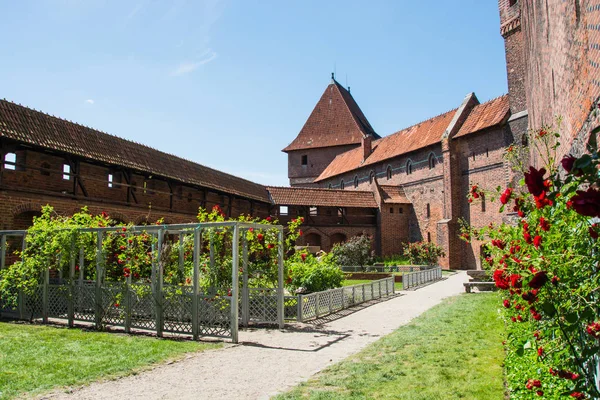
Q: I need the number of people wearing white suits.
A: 0